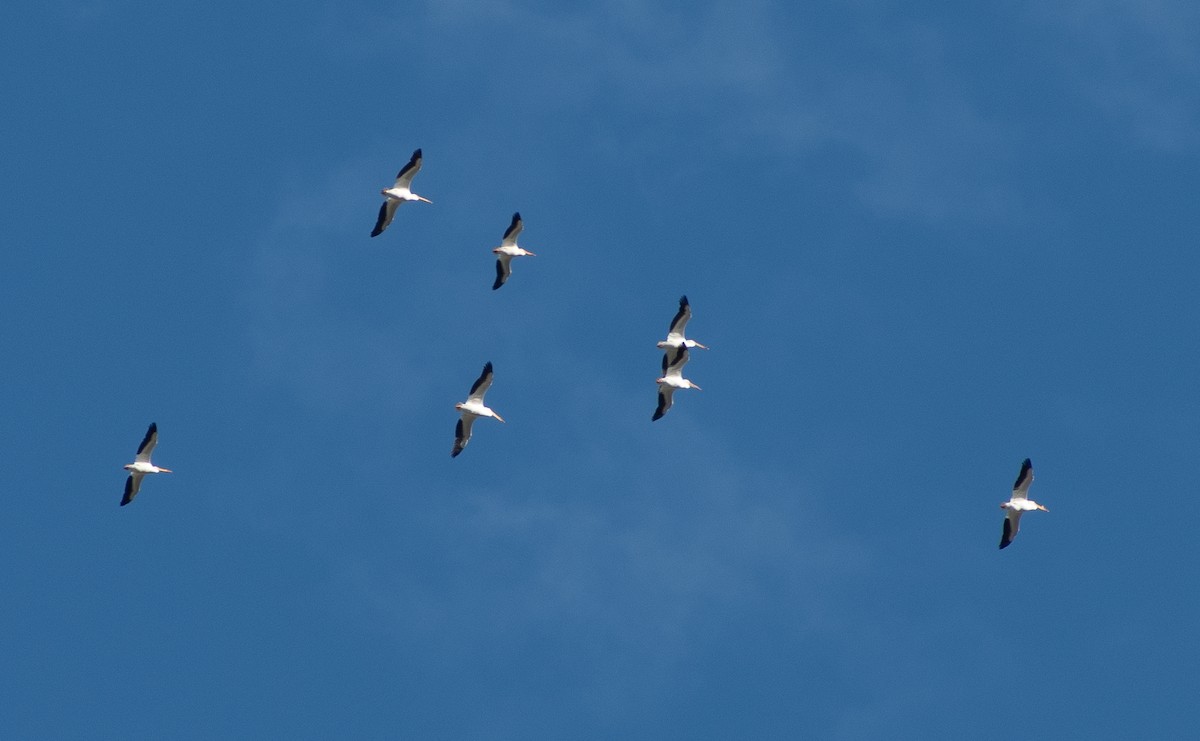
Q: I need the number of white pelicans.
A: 7